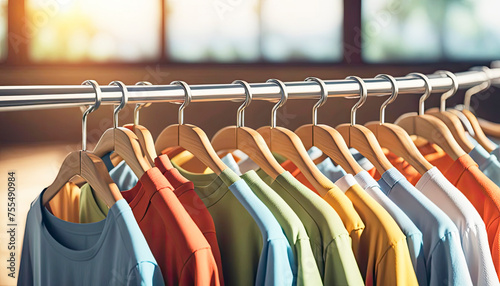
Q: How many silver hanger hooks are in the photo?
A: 12